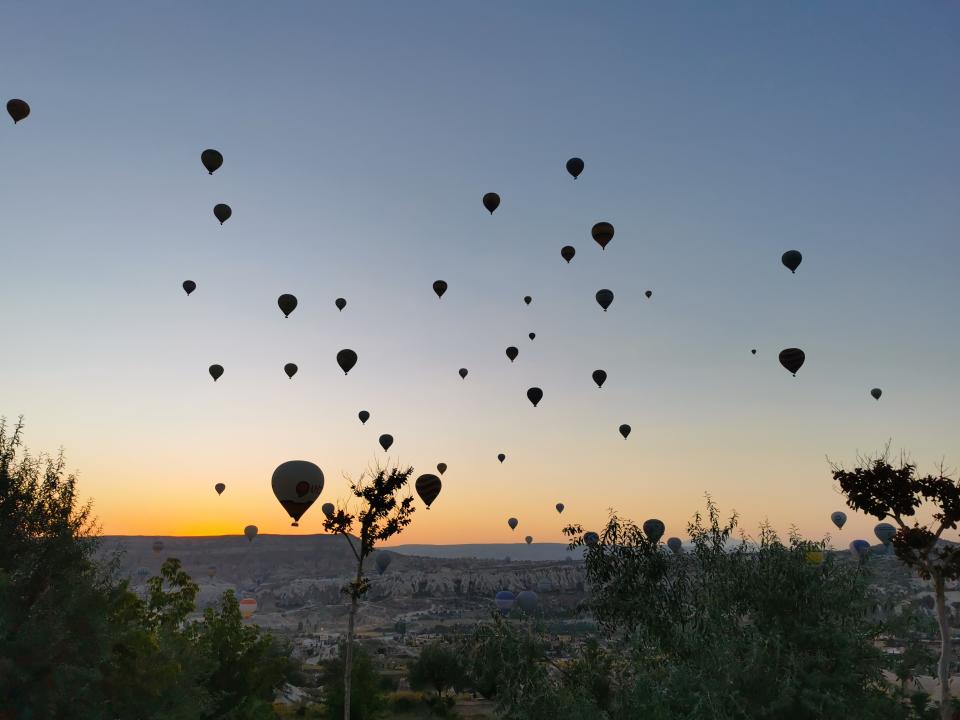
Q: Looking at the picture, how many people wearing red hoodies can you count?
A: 0